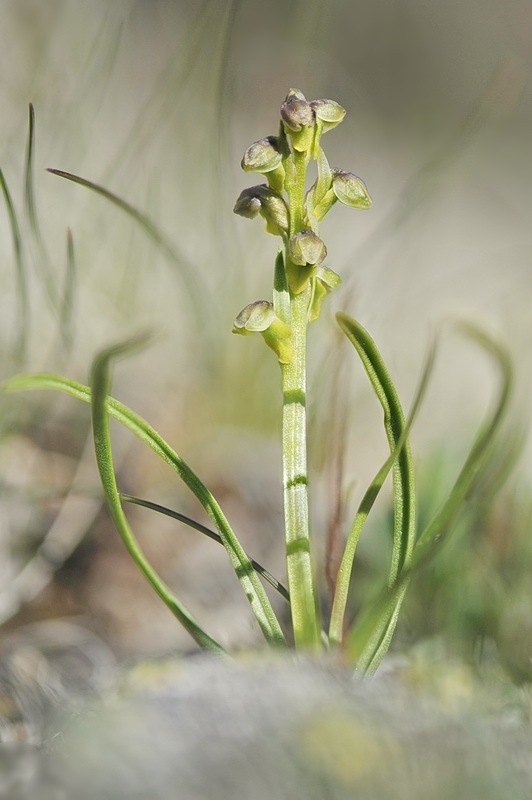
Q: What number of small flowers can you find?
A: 8